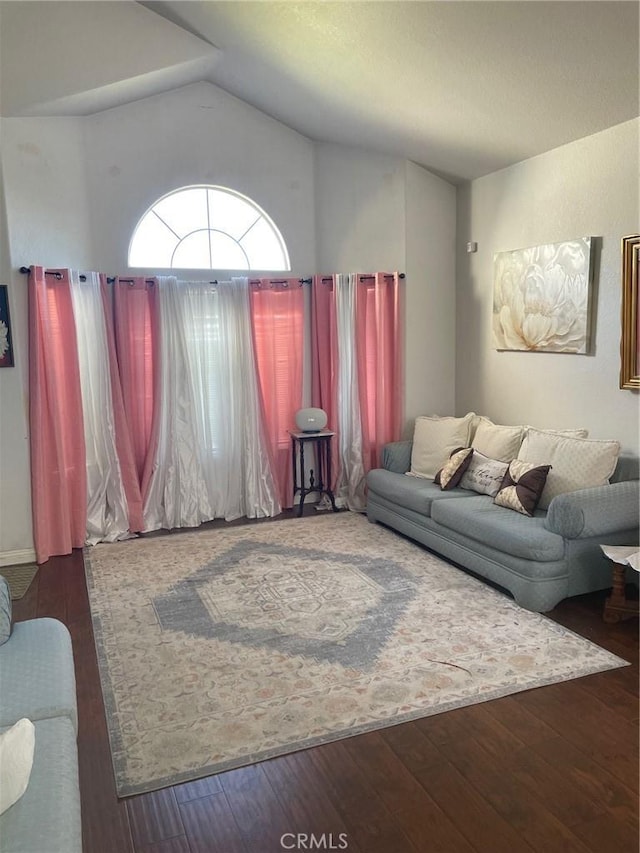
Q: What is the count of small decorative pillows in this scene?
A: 3